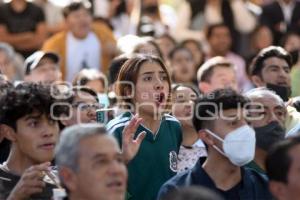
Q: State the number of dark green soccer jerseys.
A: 1